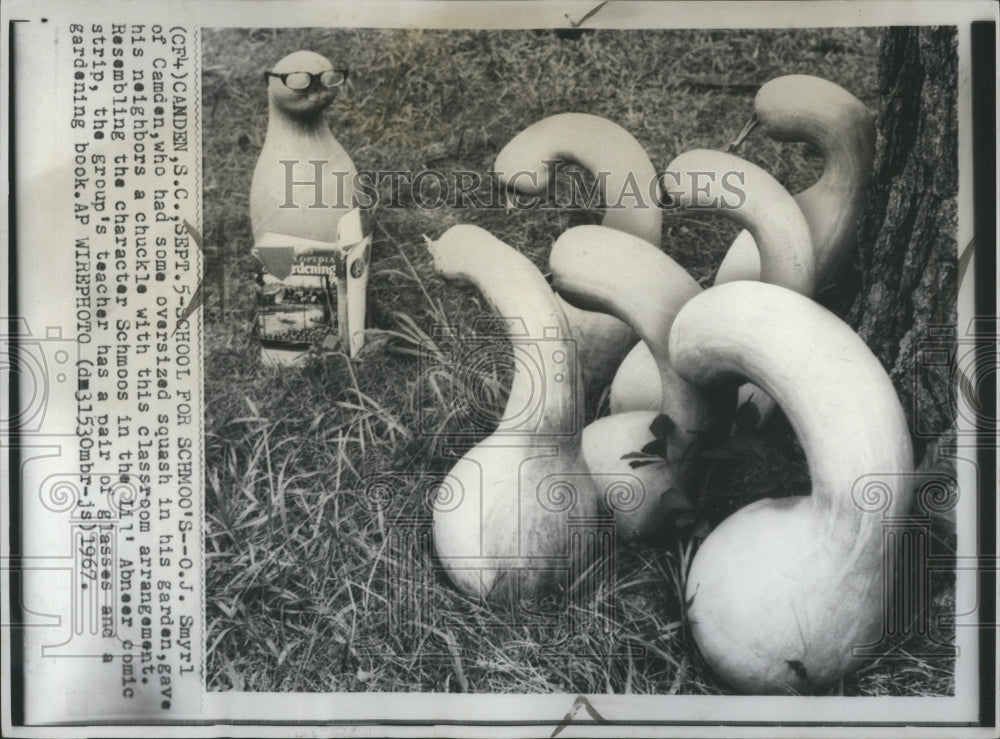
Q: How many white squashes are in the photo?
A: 7